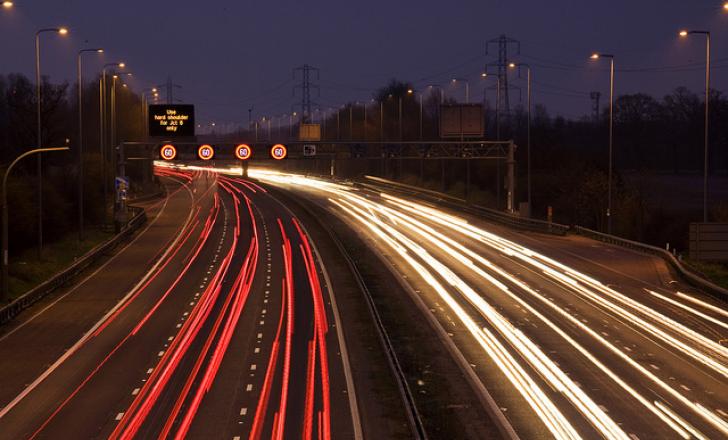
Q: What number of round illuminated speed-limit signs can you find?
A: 4